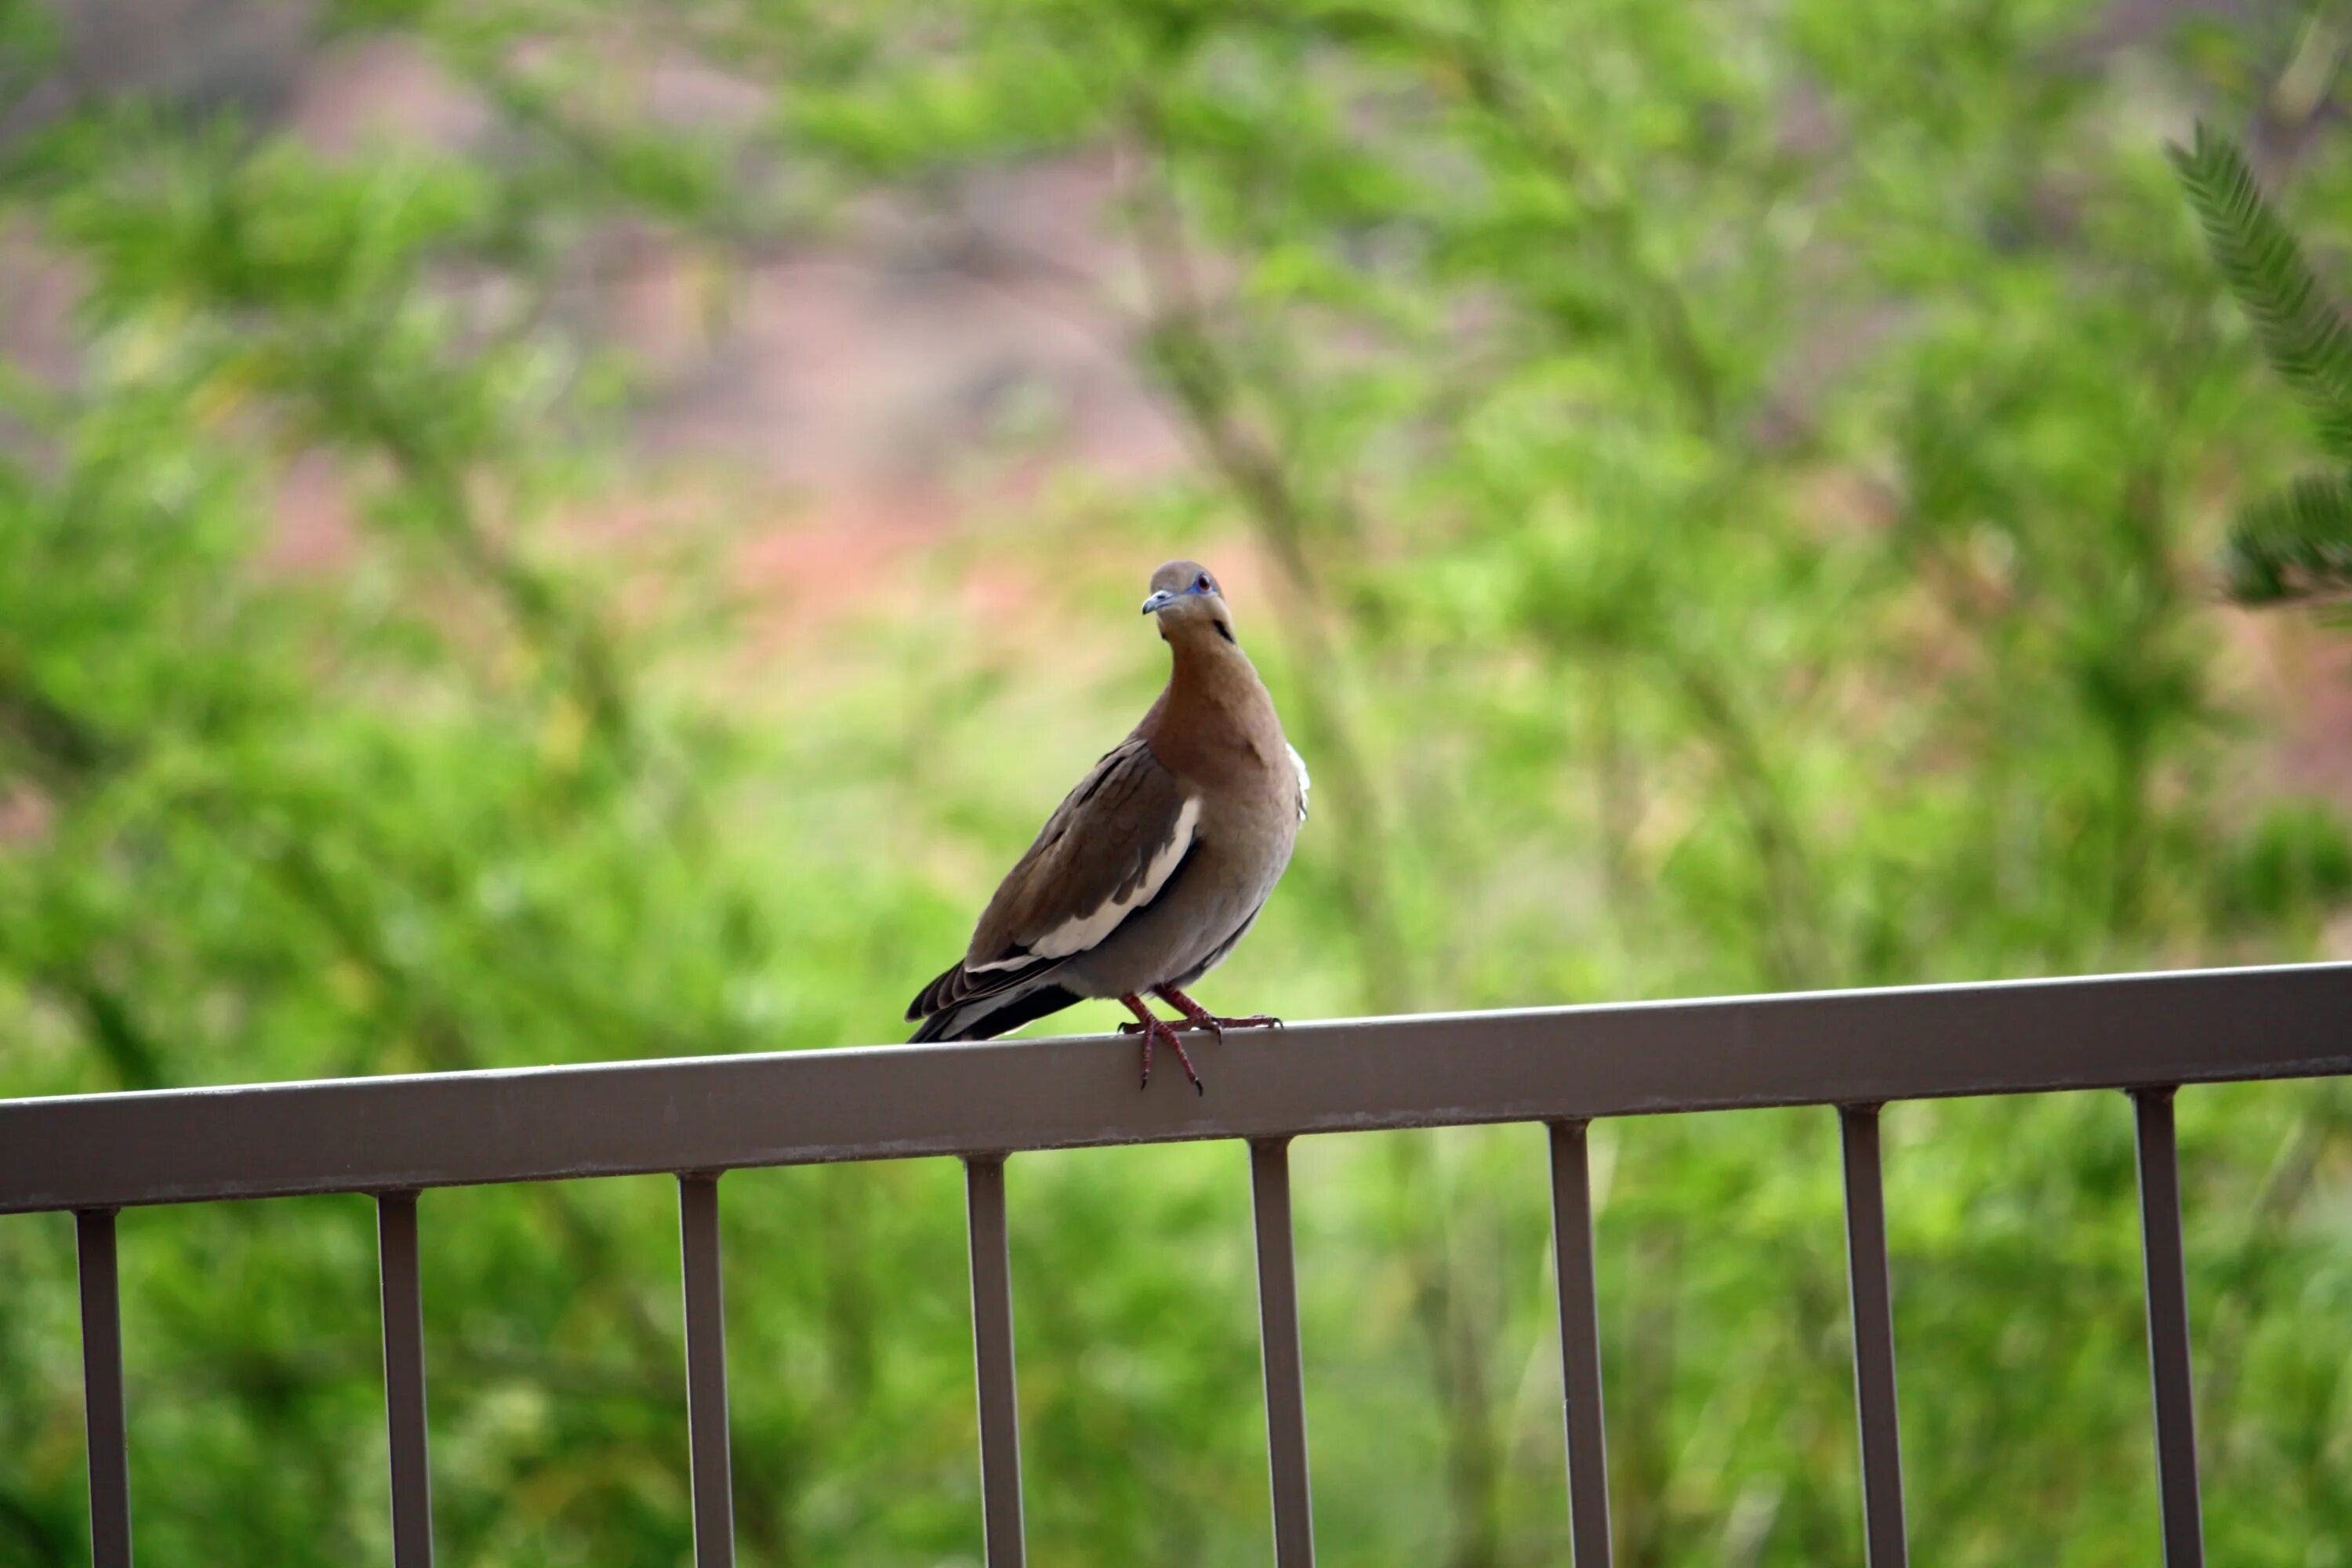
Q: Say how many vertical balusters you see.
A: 8